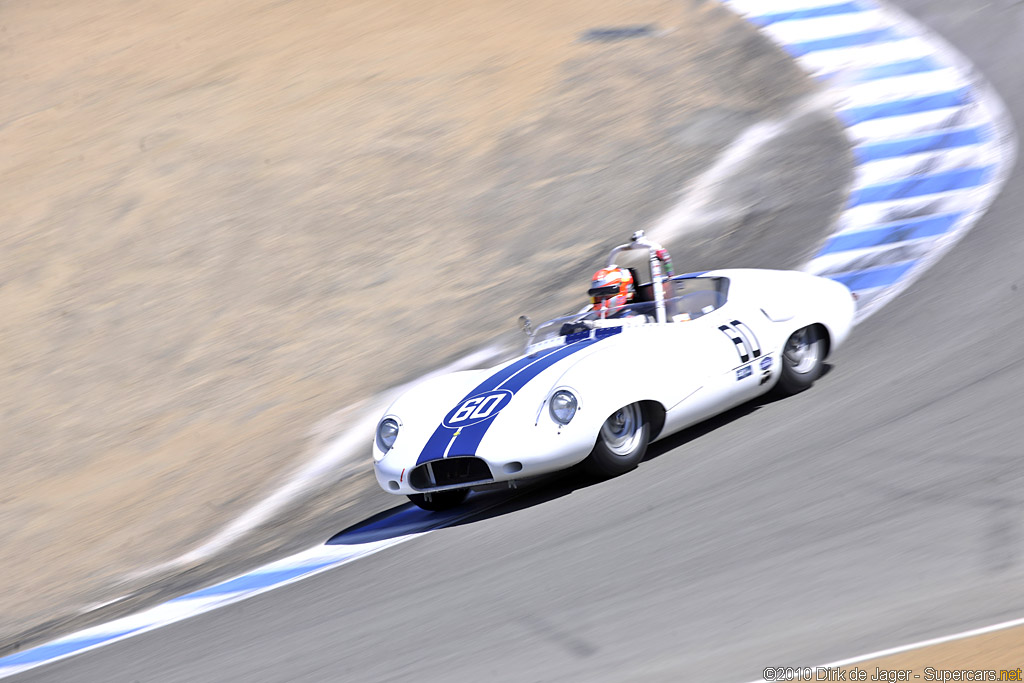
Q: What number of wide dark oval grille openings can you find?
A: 1